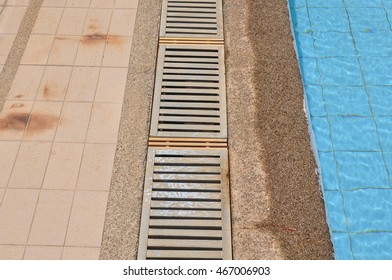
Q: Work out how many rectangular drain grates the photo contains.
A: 3